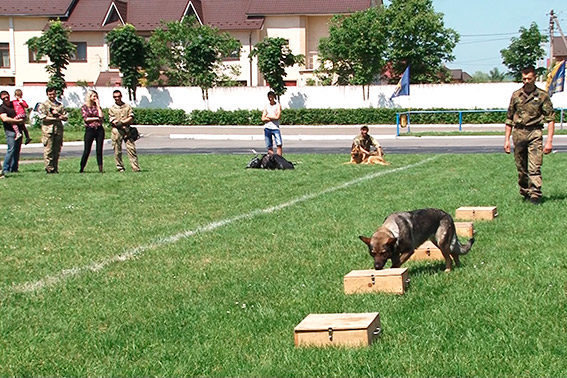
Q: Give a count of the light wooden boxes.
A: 5